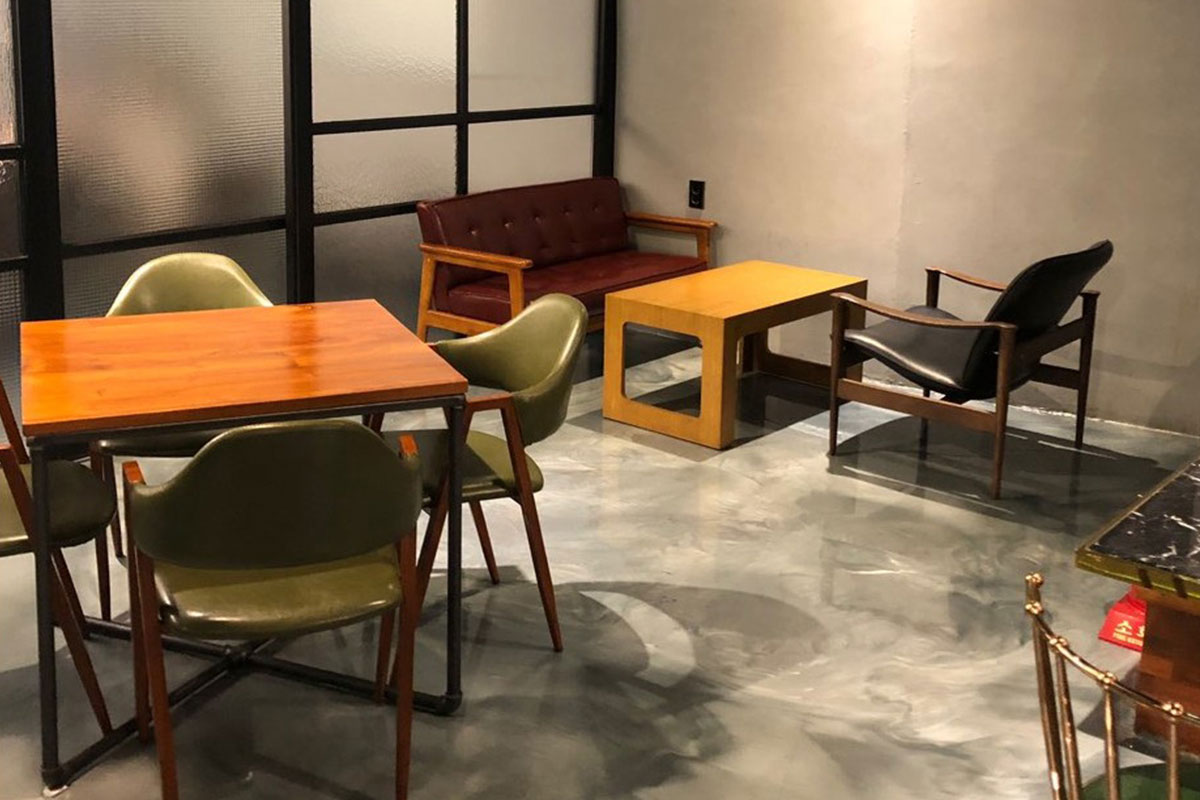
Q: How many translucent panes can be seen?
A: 10